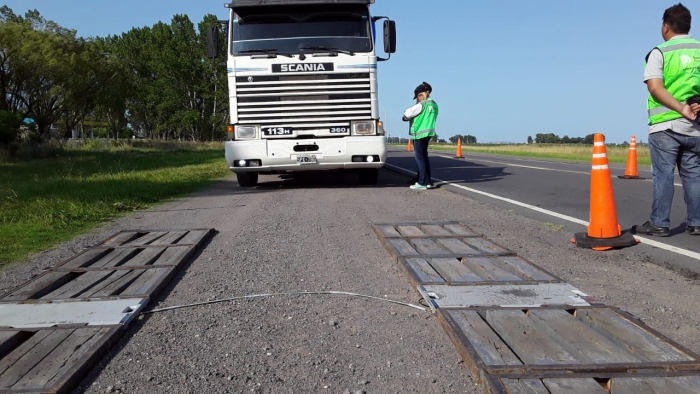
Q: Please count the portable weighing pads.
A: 2